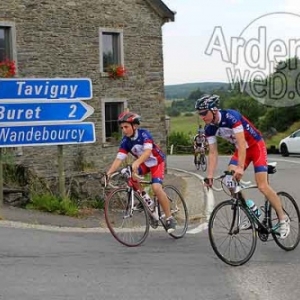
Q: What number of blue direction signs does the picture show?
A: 3